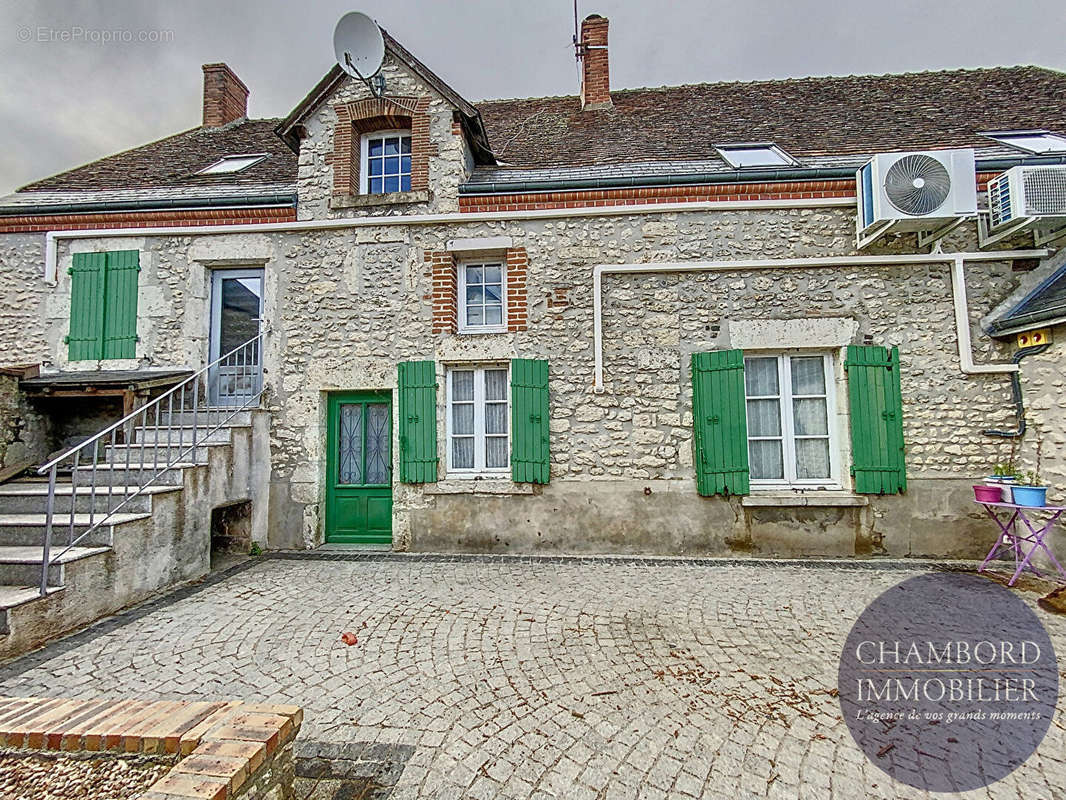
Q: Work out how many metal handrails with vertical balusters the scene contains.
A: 1